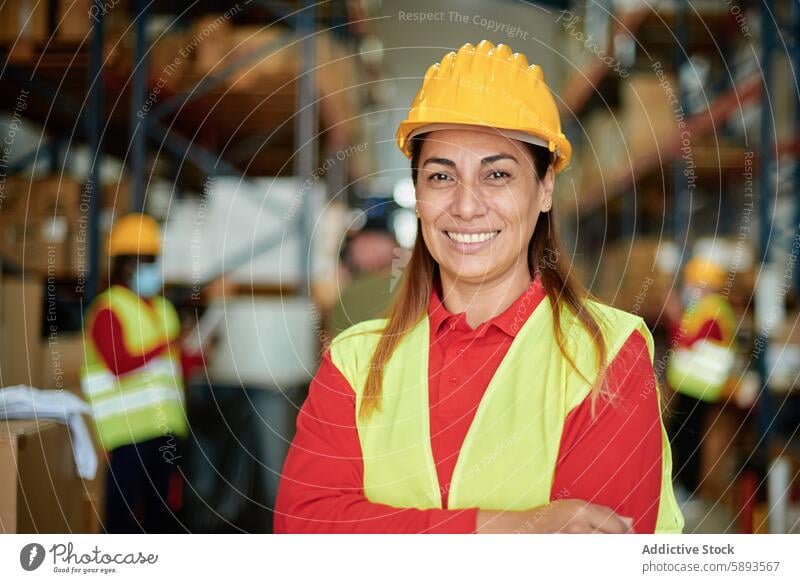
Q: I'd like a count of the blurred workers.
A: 2